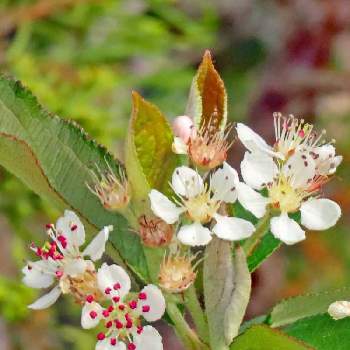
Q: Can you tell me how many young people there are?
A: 0